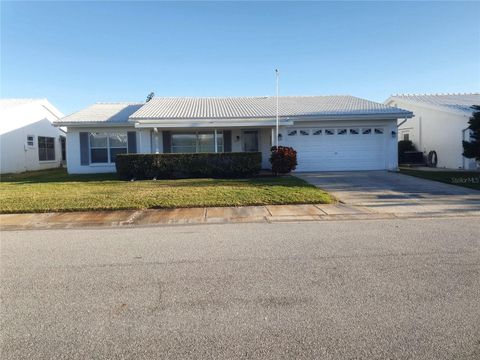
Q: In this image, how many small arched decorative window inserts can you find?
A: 8